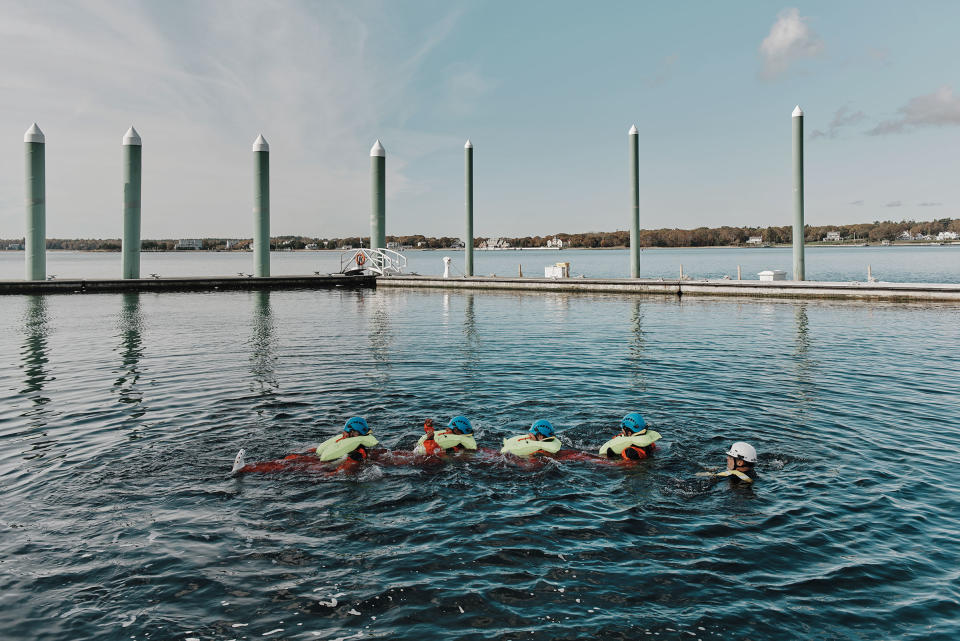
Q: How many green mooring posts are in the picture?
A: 7